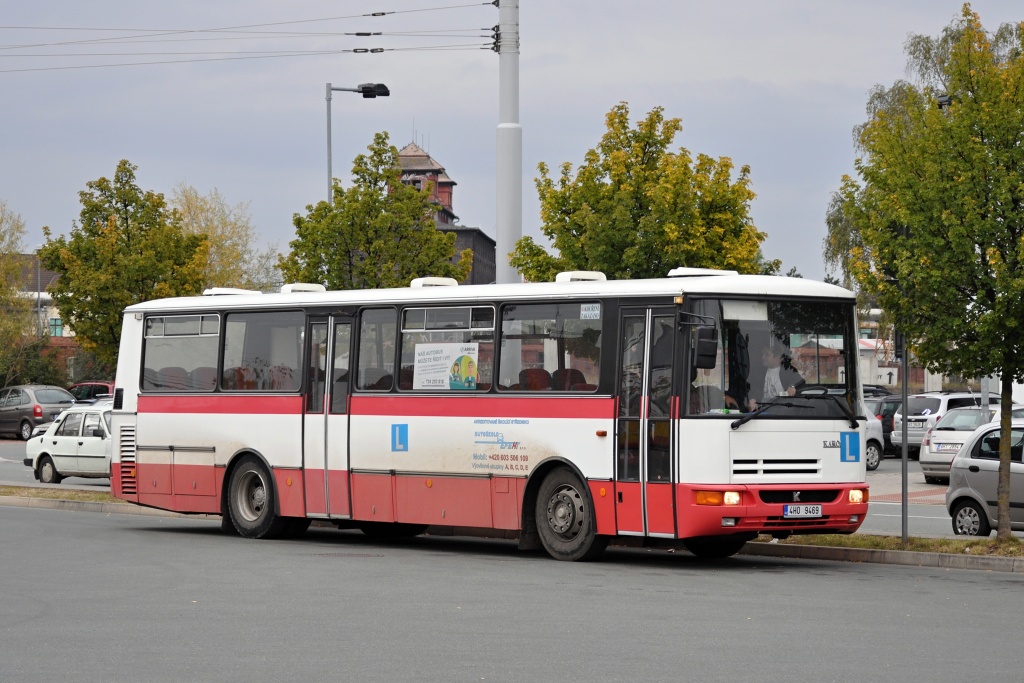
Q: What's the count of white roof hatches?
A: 5